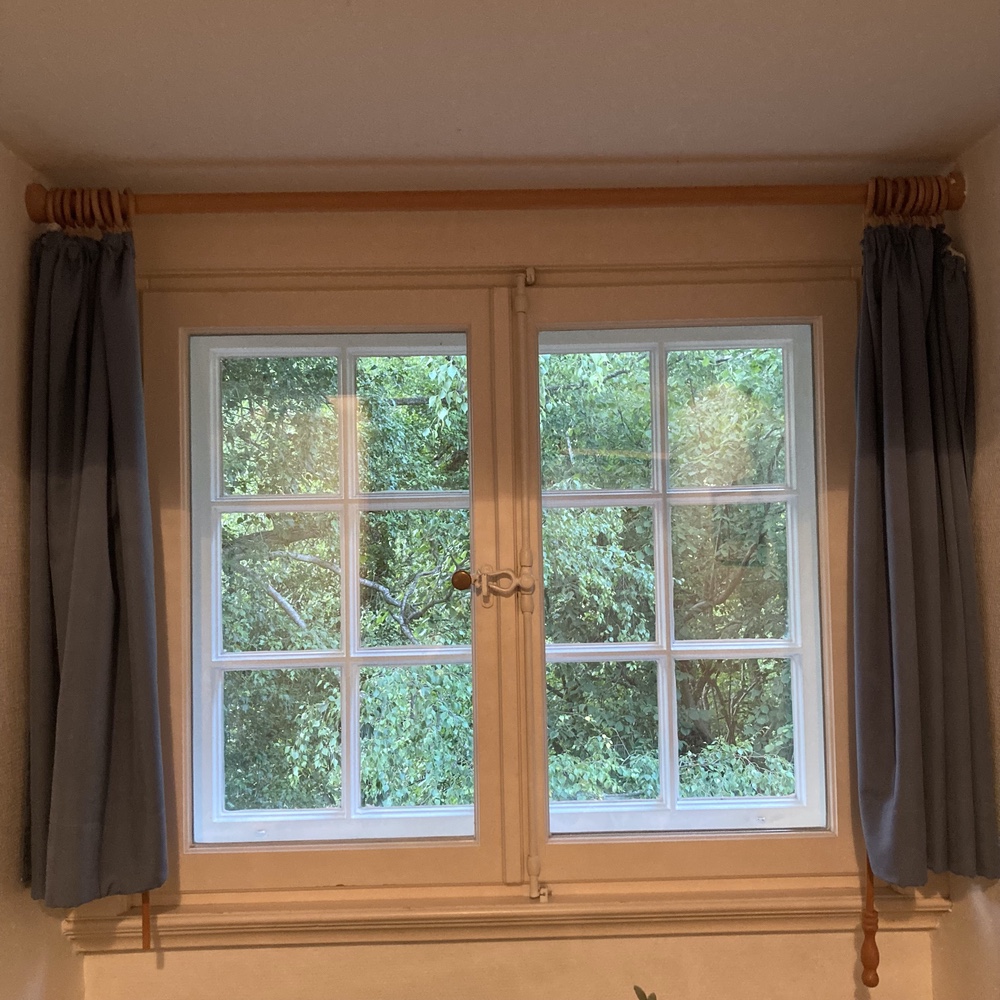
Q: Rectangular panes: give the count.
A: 12